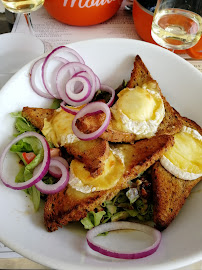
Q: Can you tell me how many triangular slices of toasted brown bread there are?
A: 4